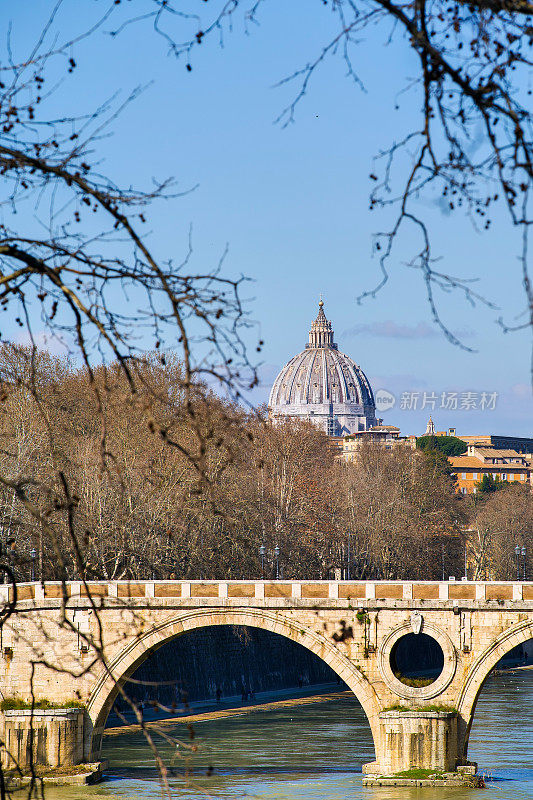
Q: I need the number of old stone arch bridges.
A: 1